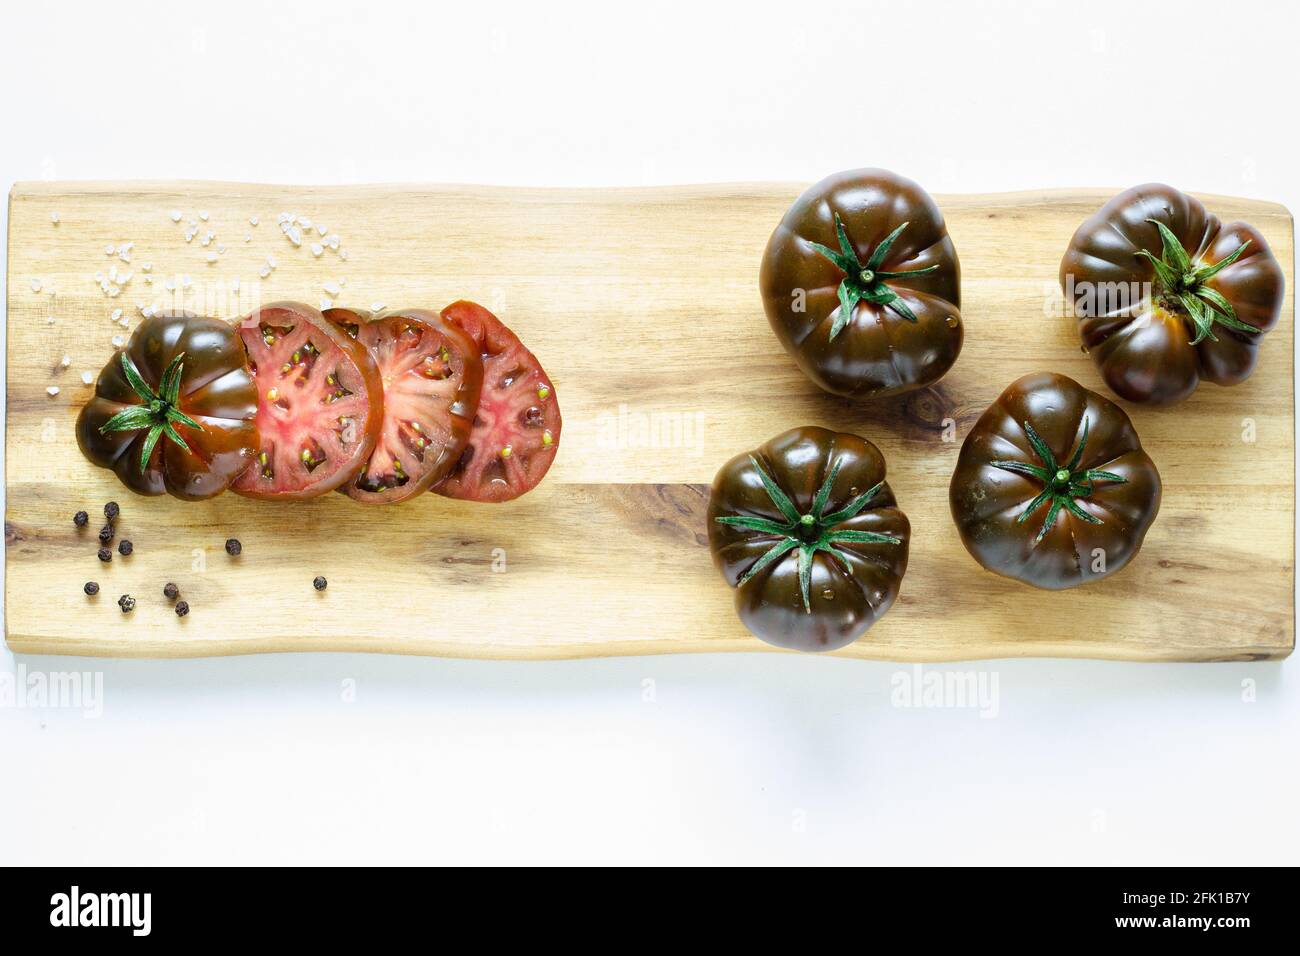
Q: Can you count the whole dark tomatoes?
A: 4